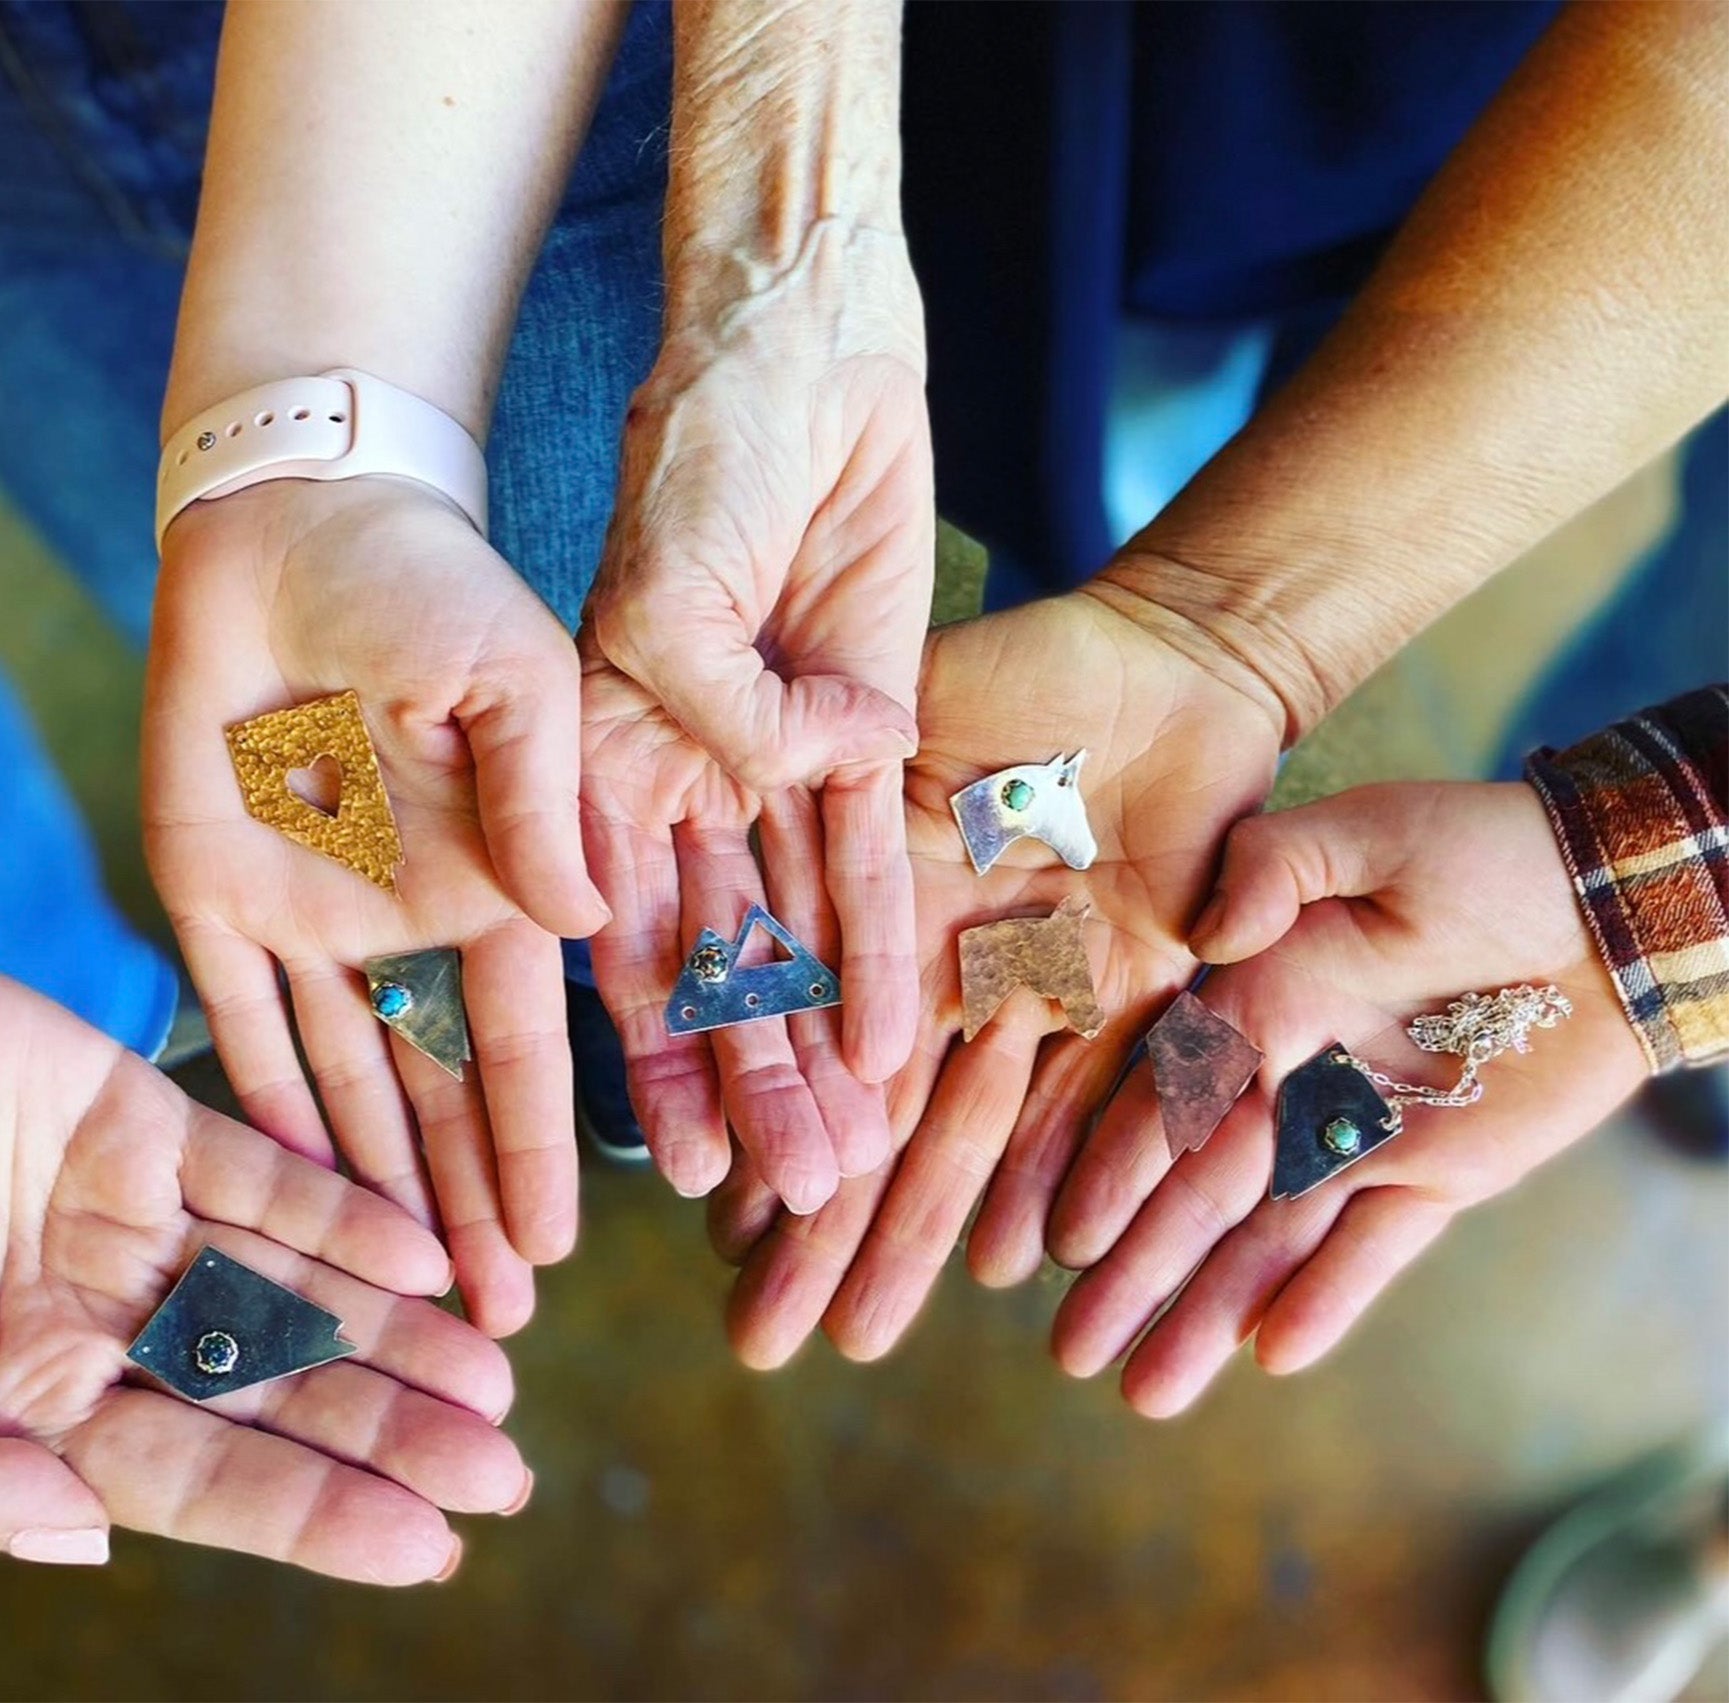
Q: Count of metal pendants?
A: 8